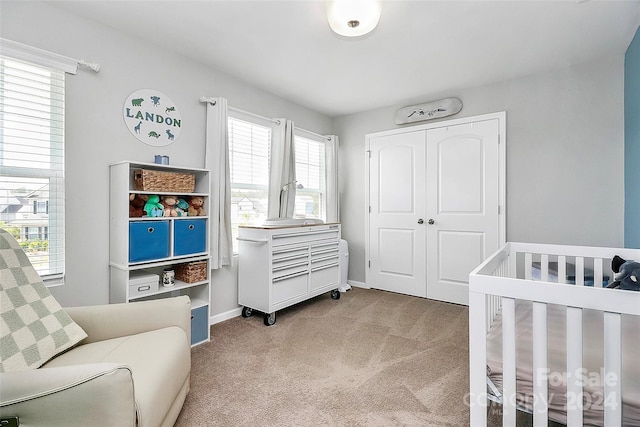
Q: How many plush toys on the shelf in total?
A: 5